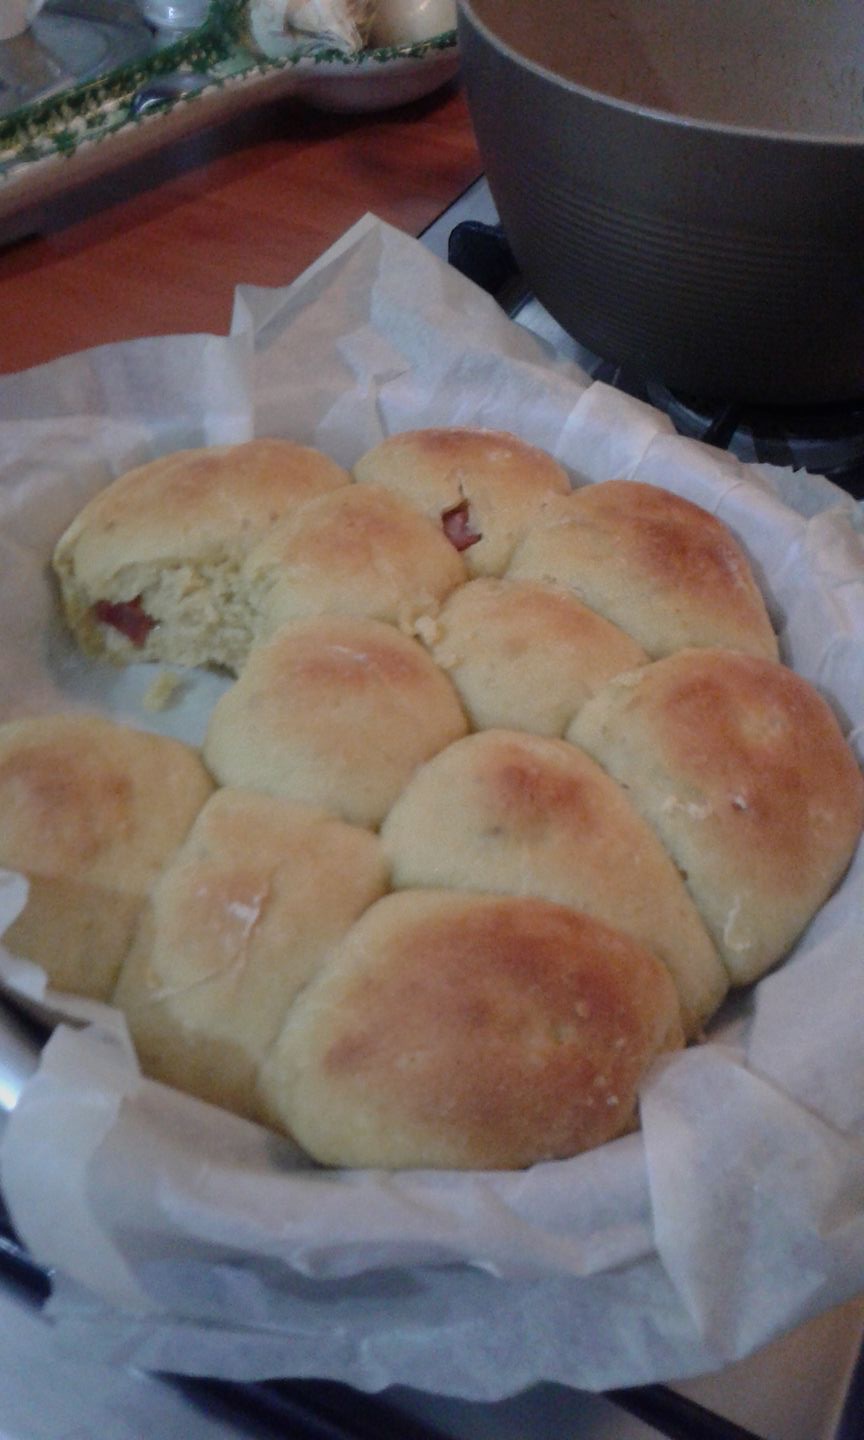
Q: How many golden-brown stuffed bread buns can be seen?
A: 11